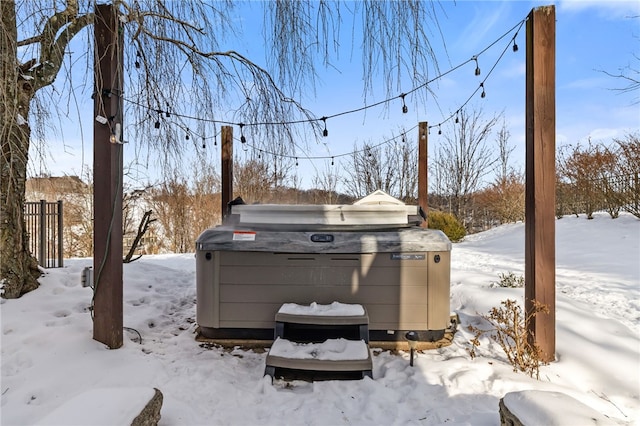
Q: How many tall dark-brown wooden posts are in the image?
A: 4